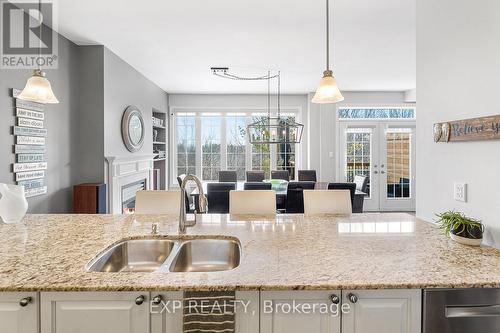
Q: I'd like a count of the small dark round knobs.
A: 5